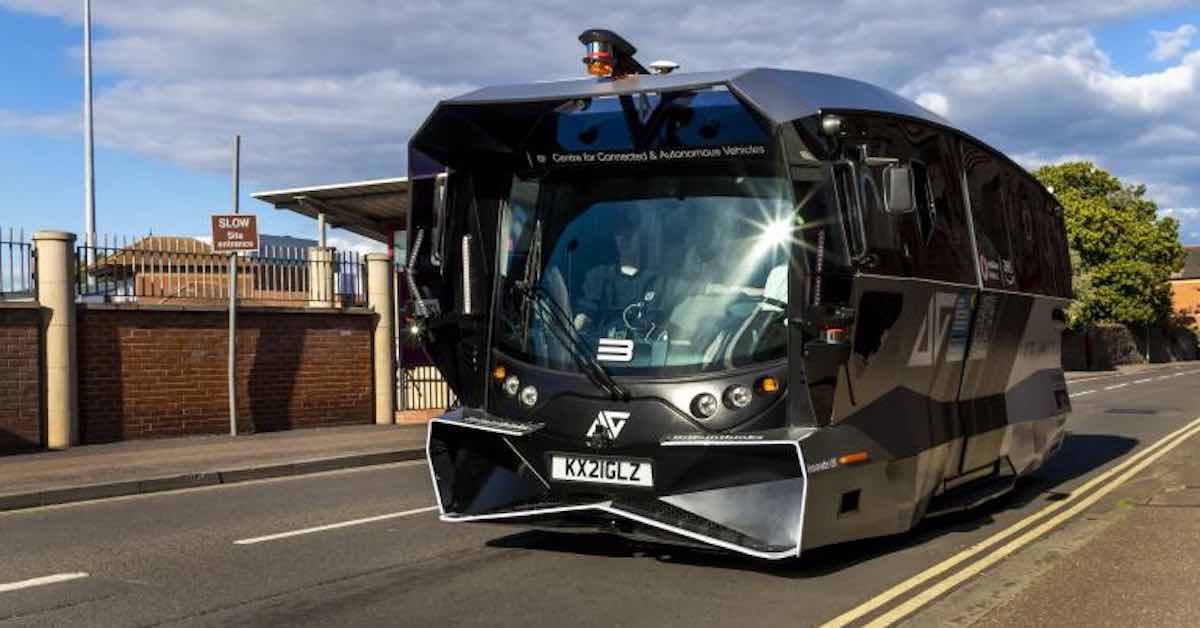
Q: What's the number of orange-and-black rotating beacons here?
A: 1